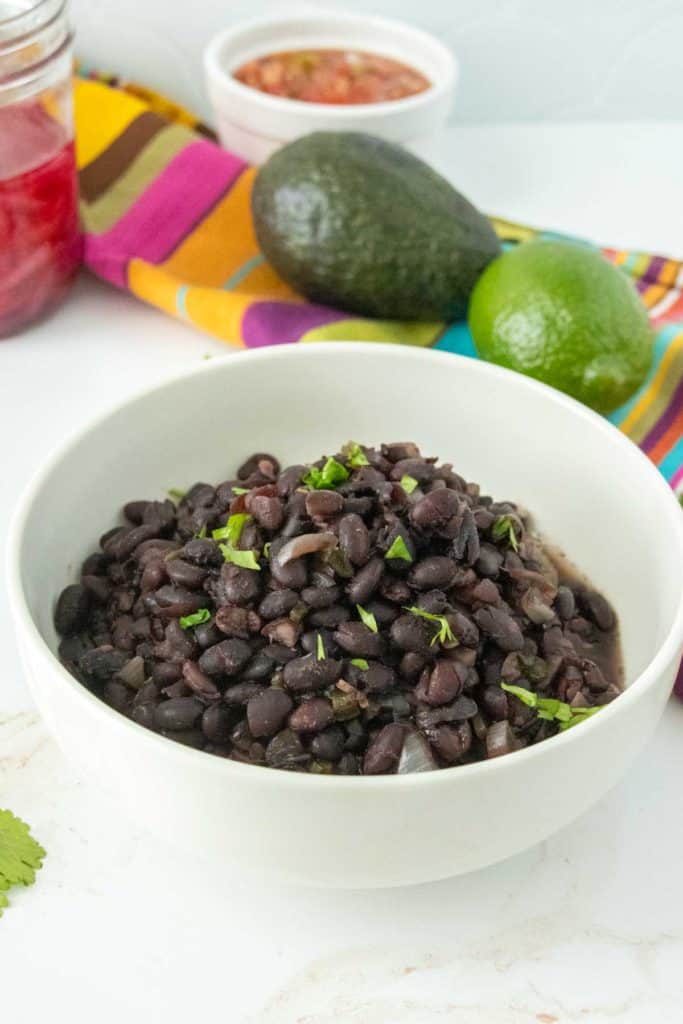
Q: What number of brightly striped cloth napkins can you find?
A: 1